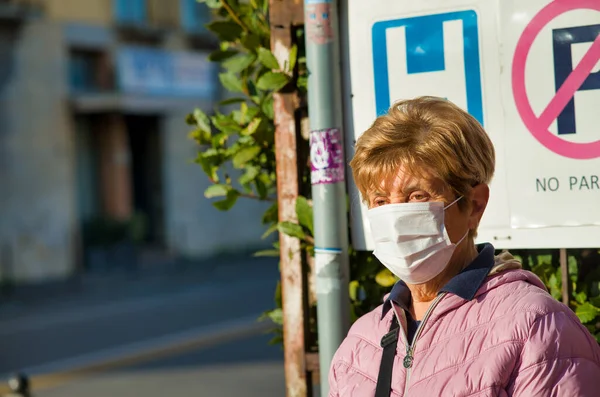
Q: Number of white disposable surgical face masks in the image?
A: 1